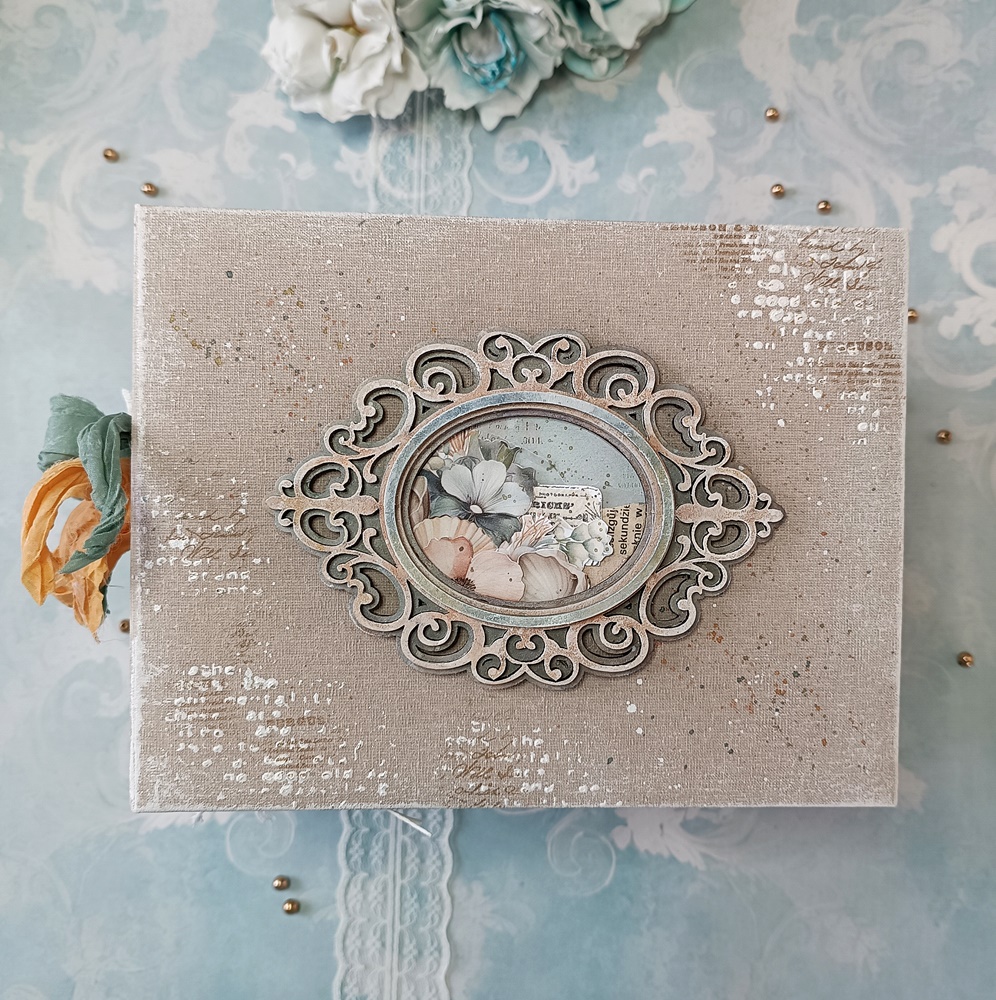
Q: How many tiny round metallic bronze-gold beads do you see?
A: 11